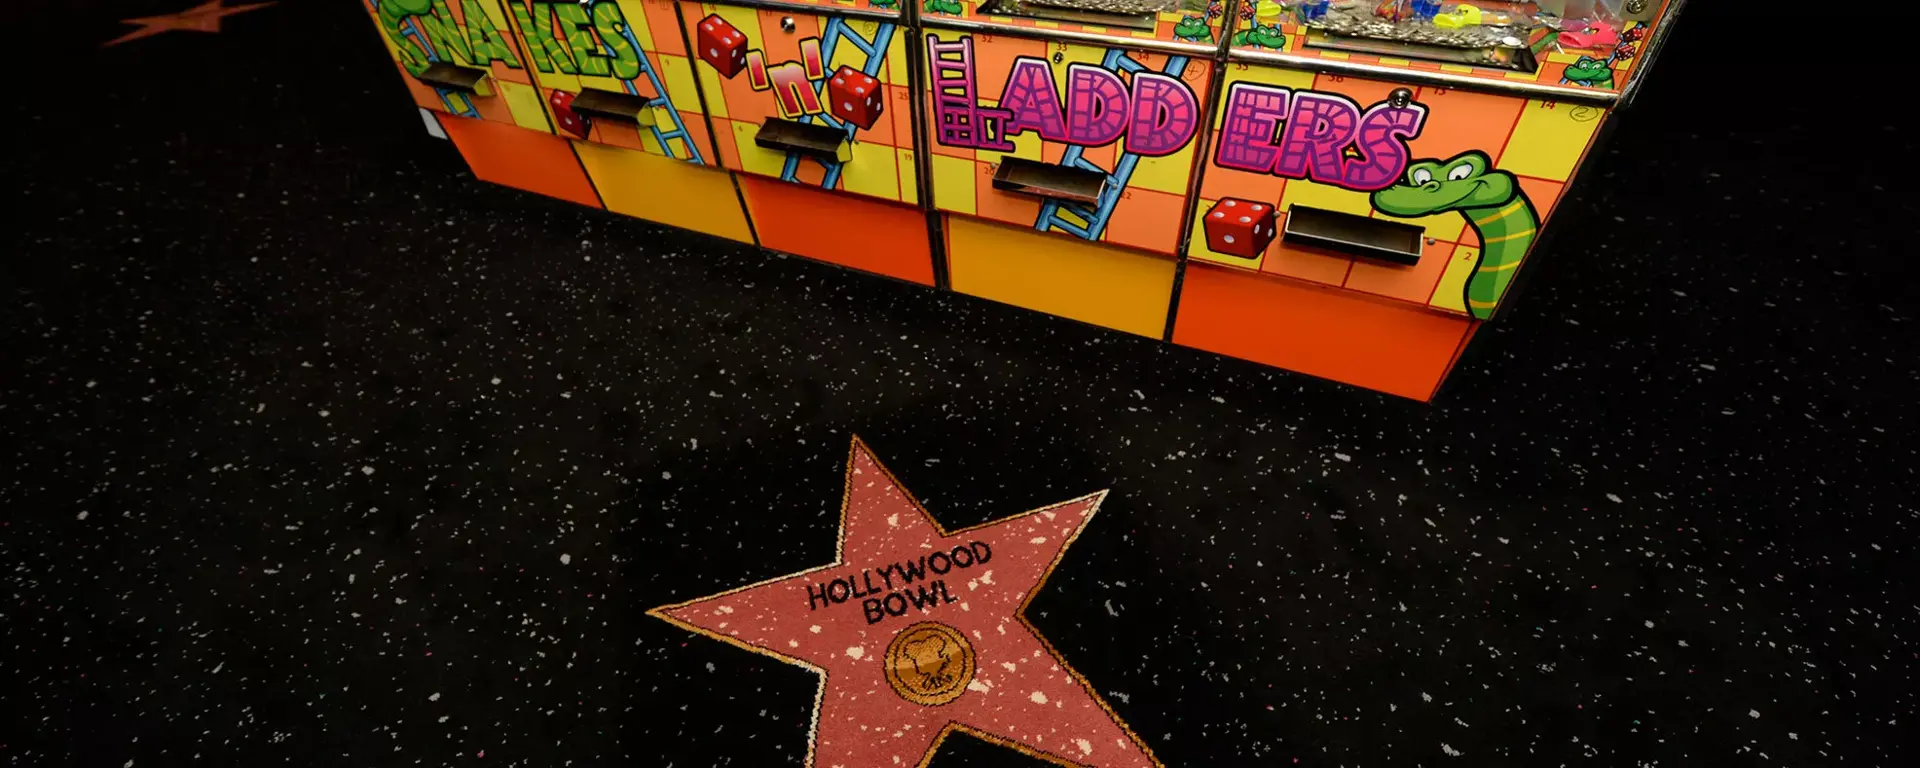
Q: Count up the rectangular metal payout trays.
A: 5